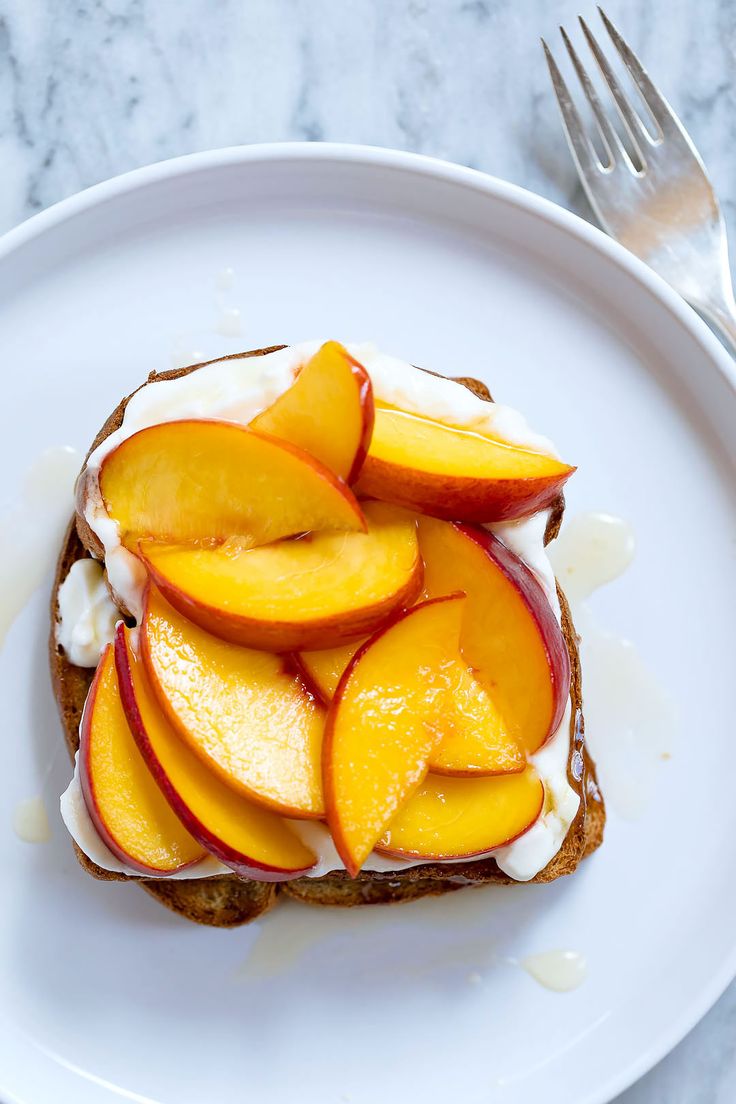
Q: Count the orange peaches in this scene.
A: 11